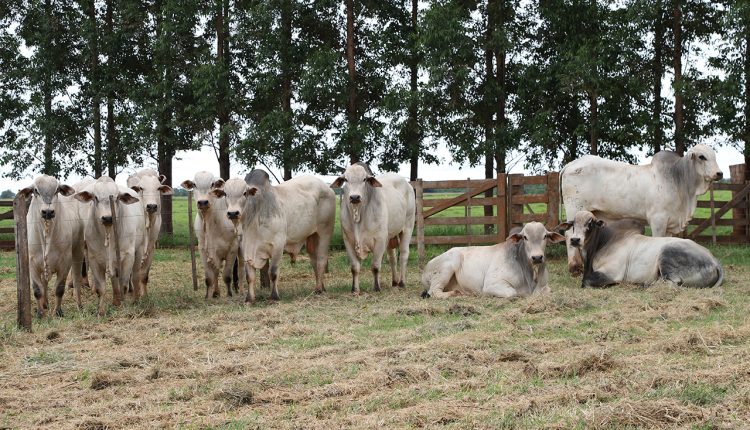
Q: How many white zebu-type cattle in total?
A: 9